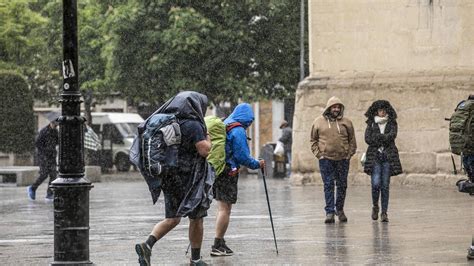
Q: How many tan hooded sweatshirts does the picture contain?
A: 1